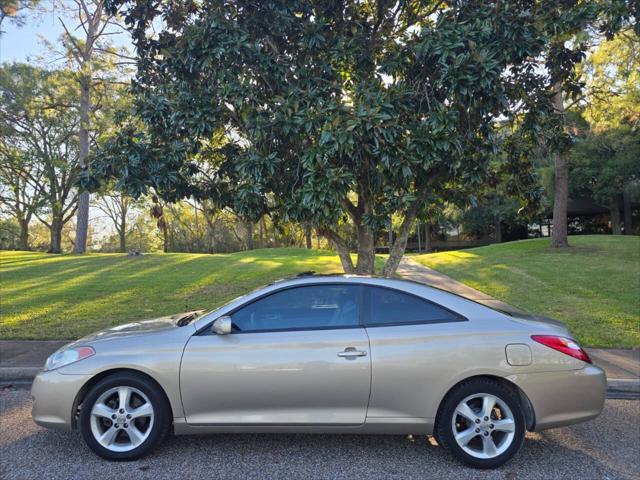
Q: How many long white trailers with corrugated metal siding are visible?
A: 0